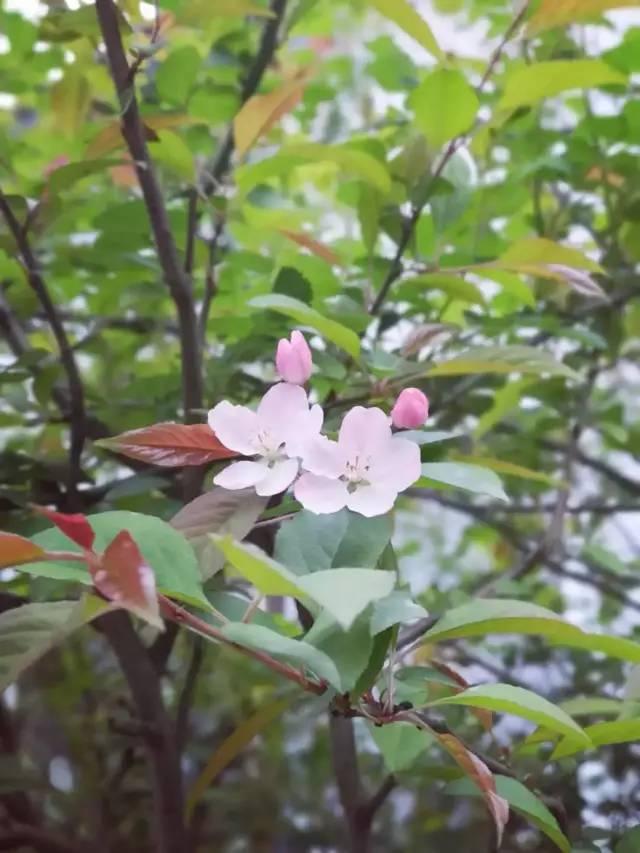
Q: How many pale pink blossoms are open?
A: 2